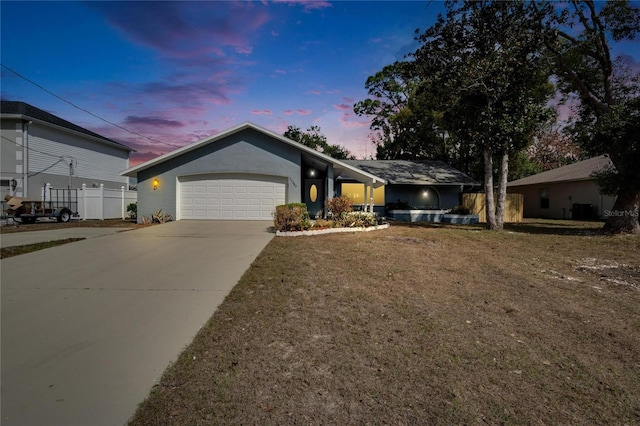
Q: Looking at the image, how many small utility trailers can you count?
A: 1